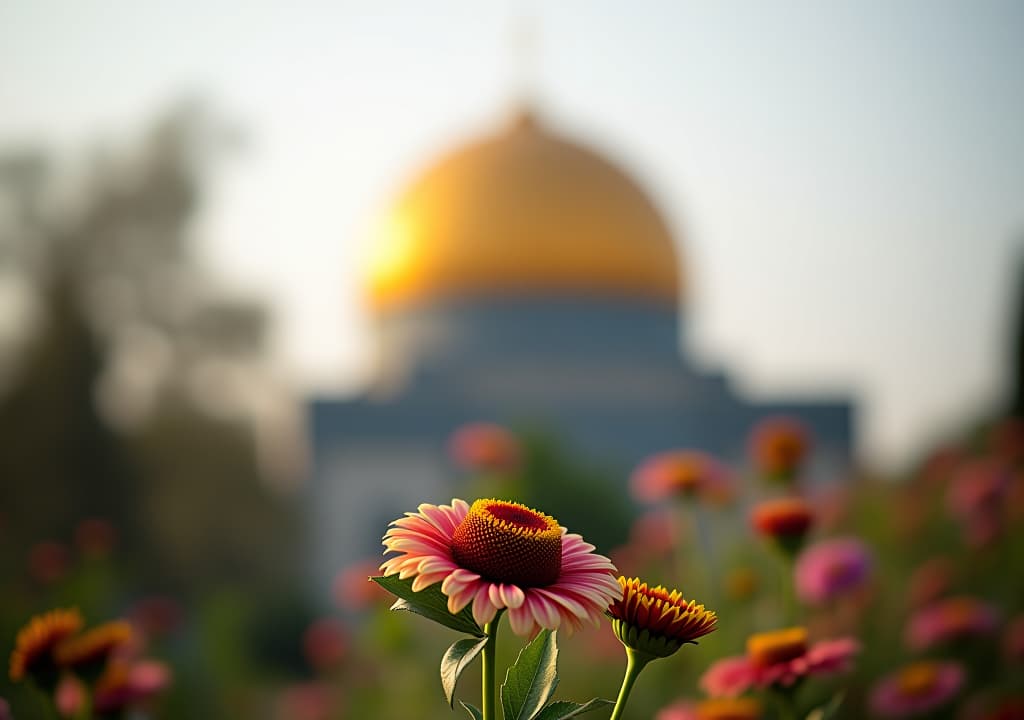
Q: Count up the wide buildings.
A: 1